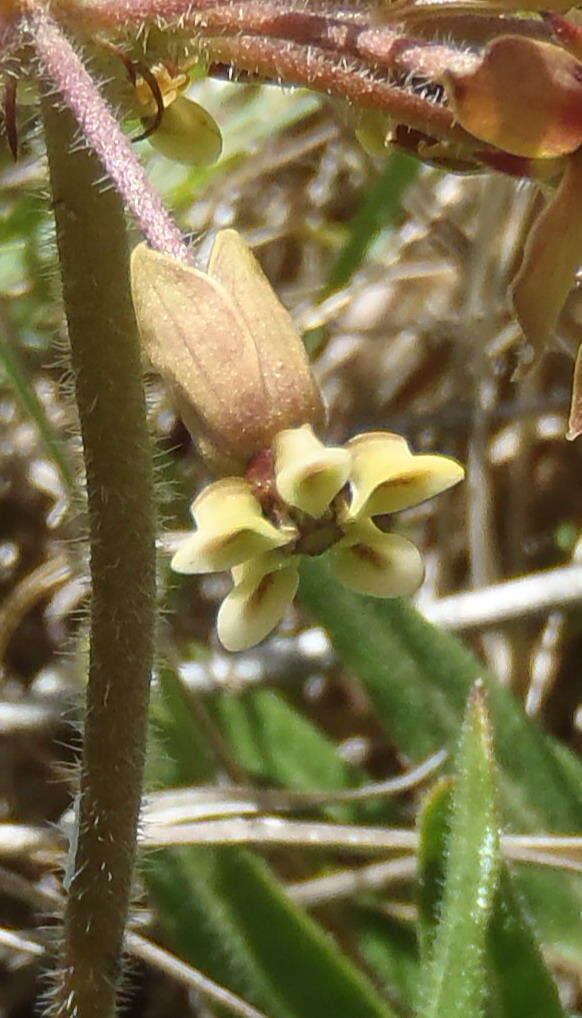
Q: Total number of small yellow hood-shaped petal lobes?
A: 5